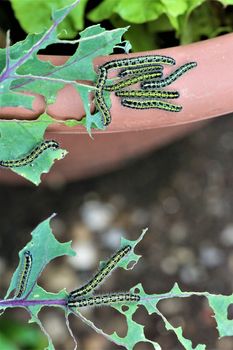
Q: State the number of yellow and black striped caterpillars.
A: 11